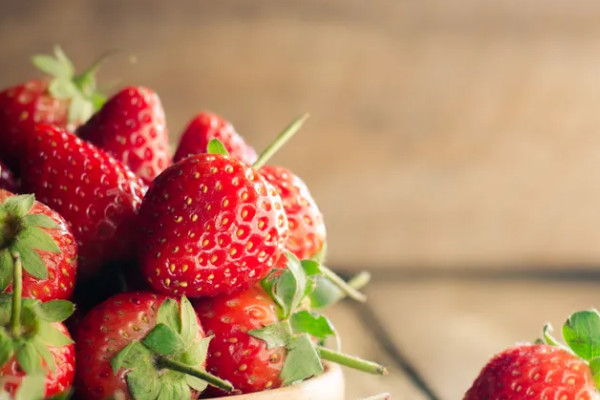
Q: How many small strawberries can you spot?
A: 11